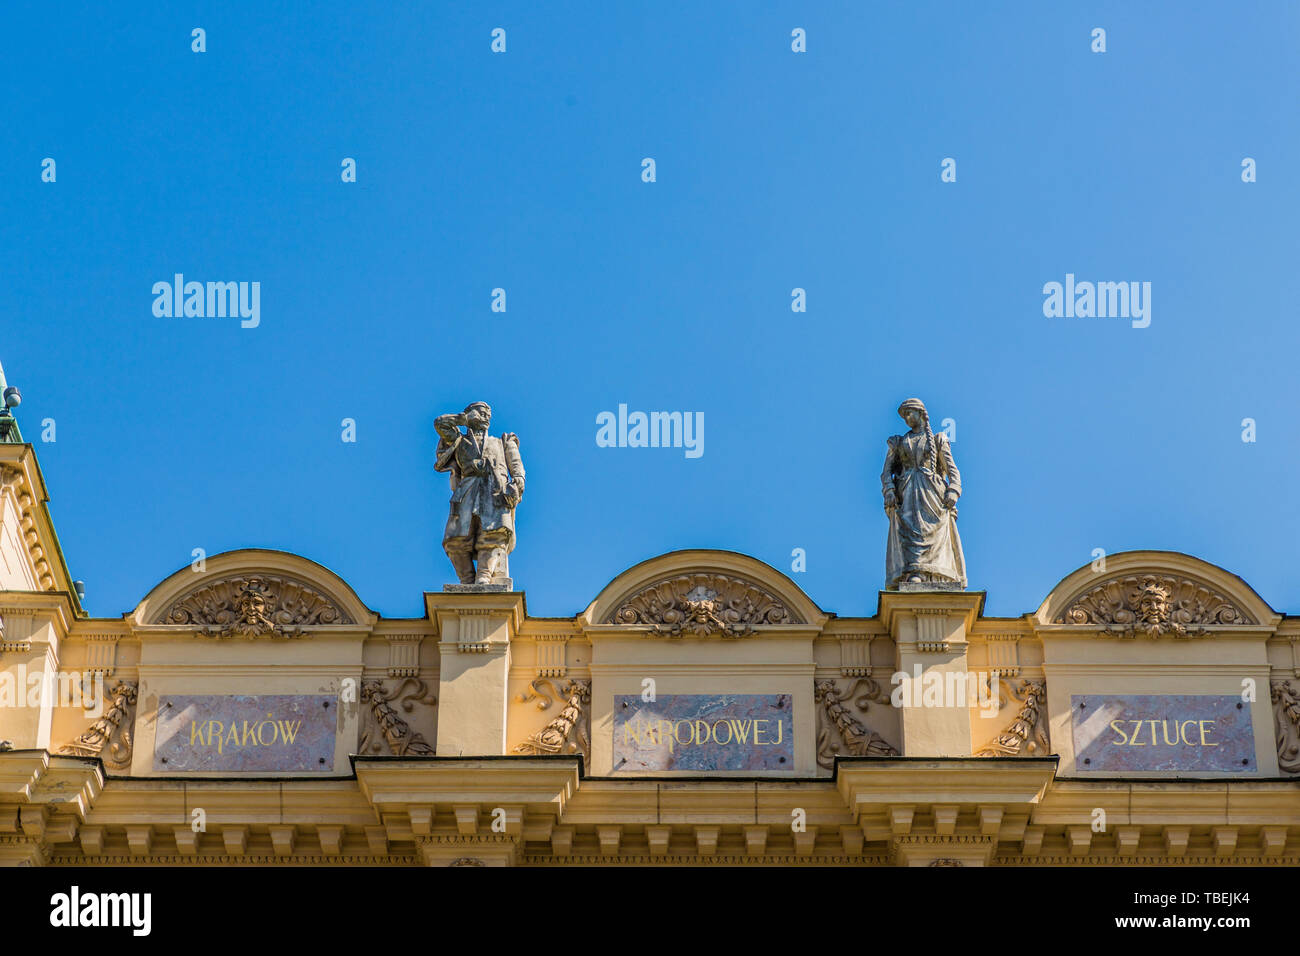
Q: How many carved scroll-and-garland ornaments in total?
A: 6